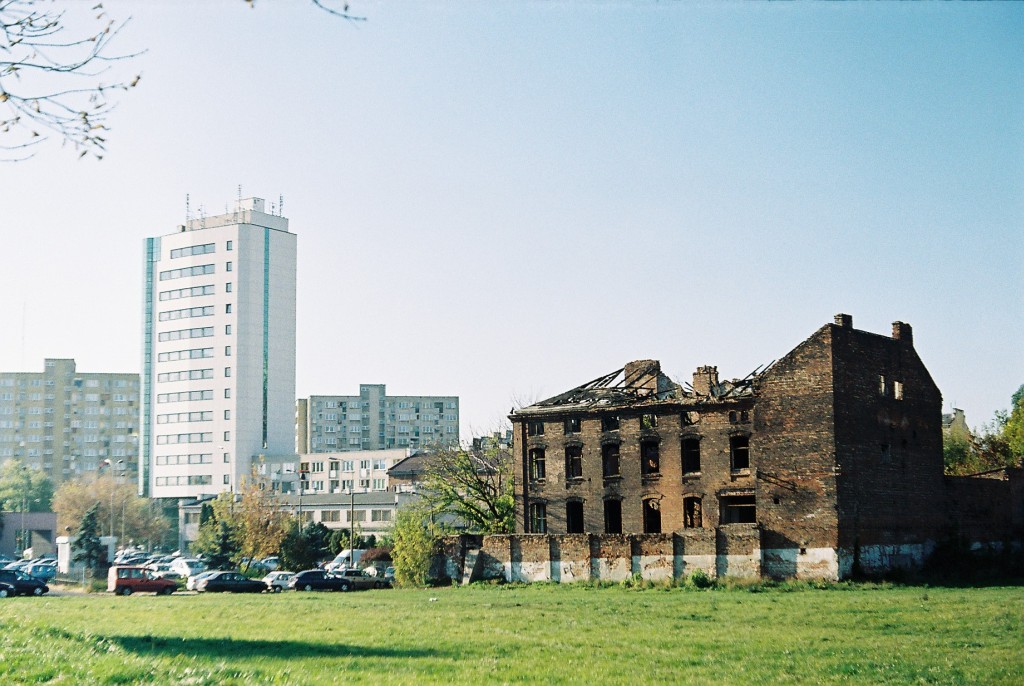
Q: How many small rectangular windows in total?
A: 12